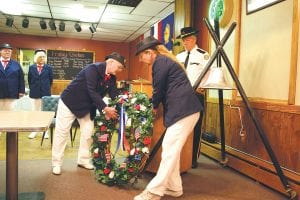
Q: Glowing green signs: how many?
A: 1